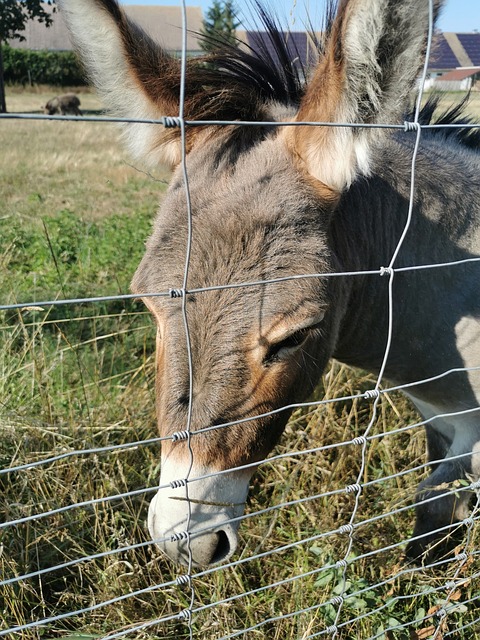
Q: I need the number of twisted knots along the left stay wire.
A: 7